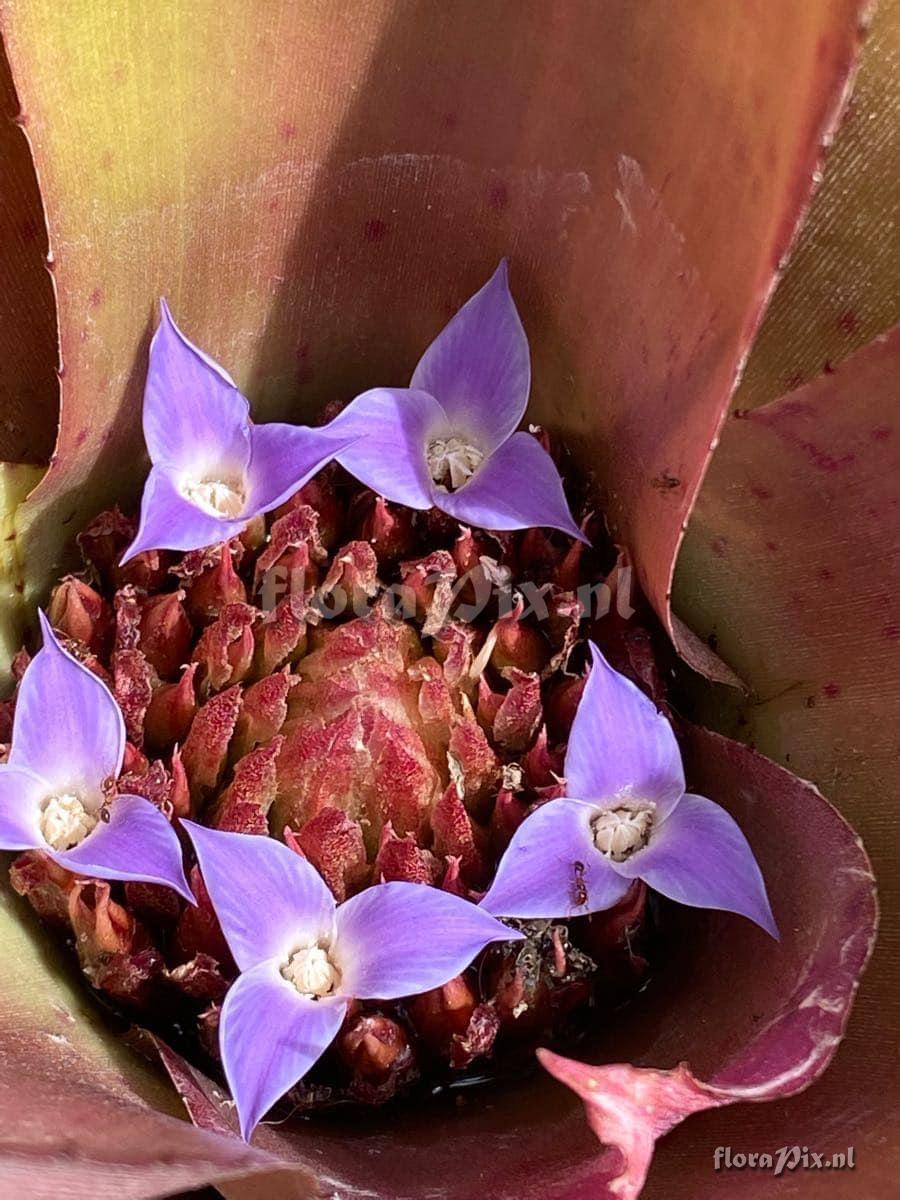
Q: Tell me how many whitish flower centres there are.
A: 5